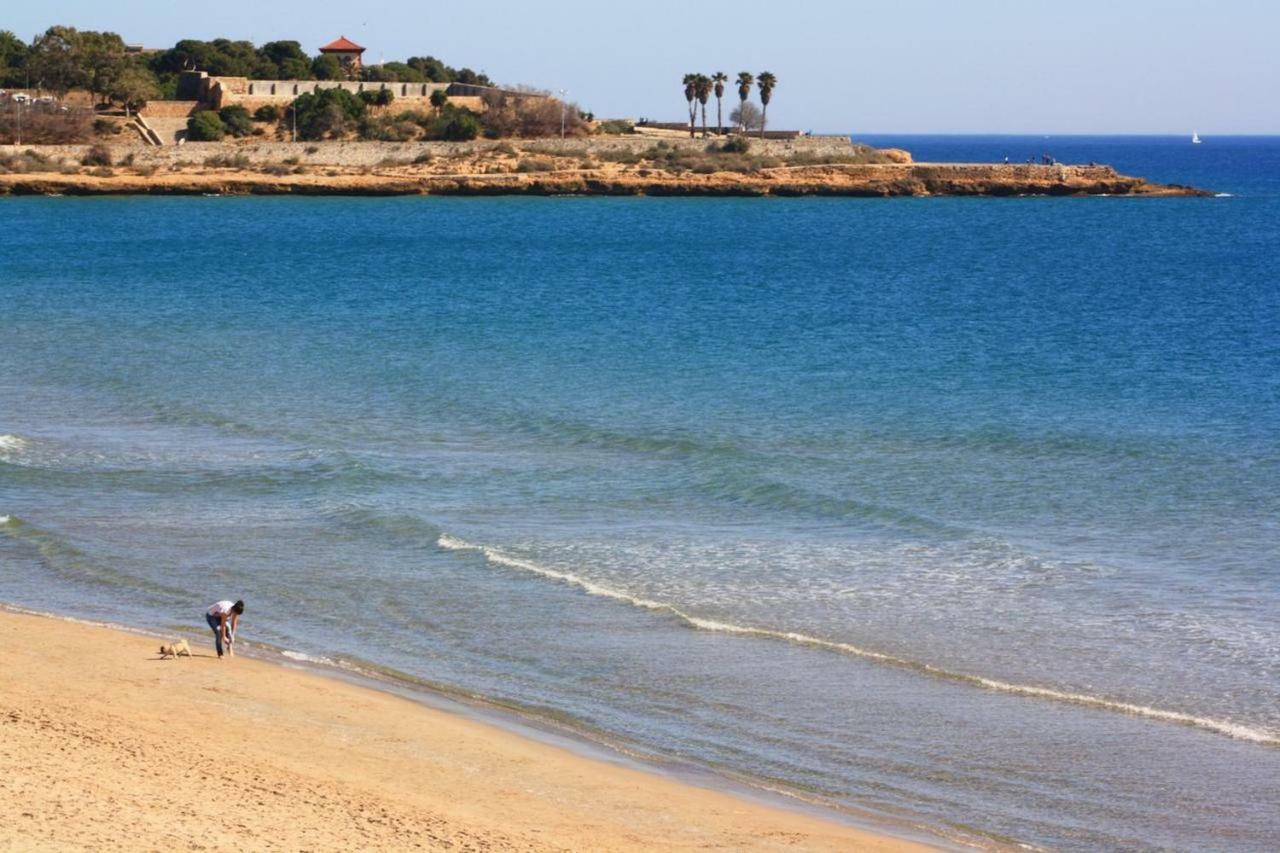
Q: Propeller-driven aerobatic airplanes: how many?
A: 0